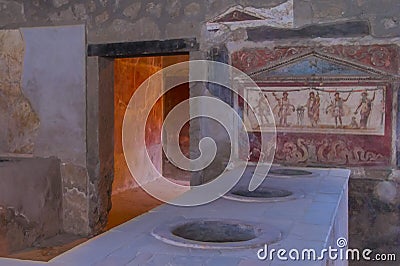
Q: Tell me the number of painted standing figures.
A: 5